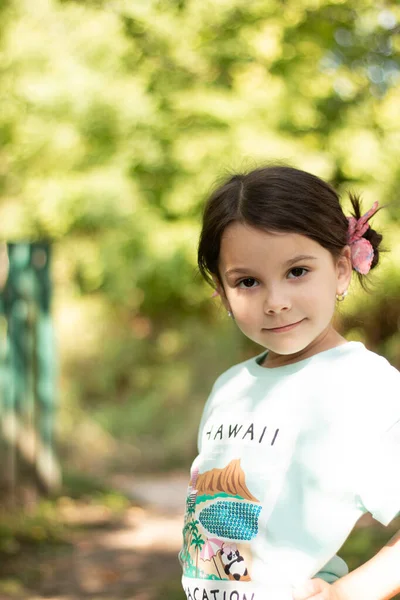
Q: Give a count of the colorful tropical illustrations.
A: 1